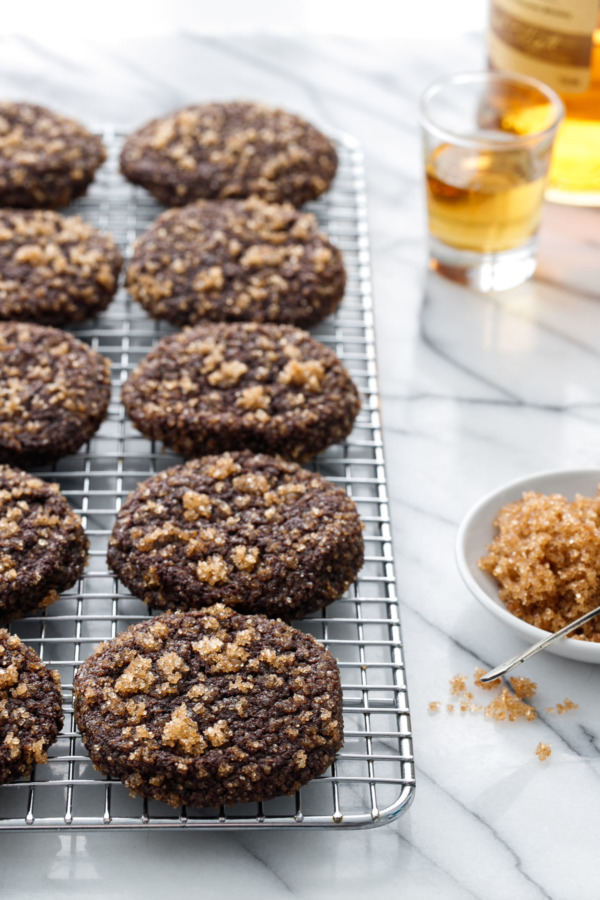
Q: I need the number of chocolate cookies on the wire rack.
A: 10